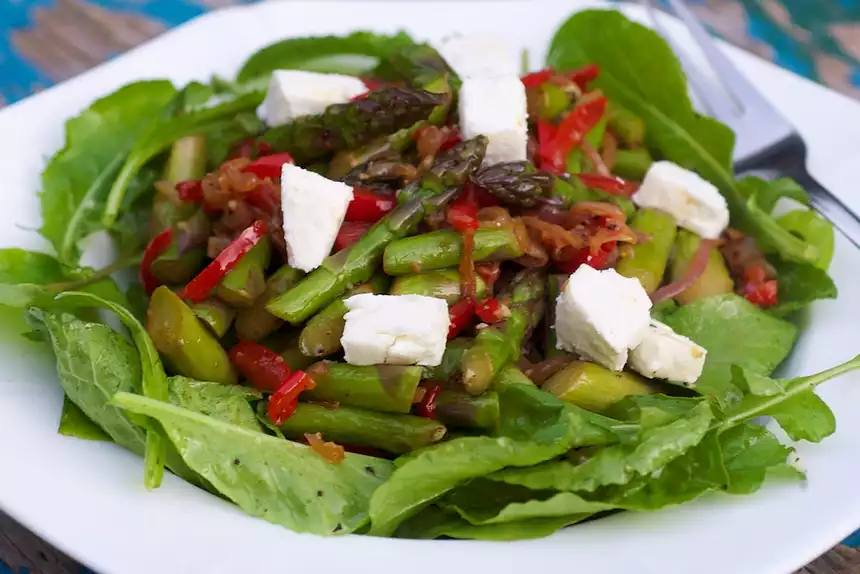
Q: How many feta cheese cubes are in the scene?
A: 8